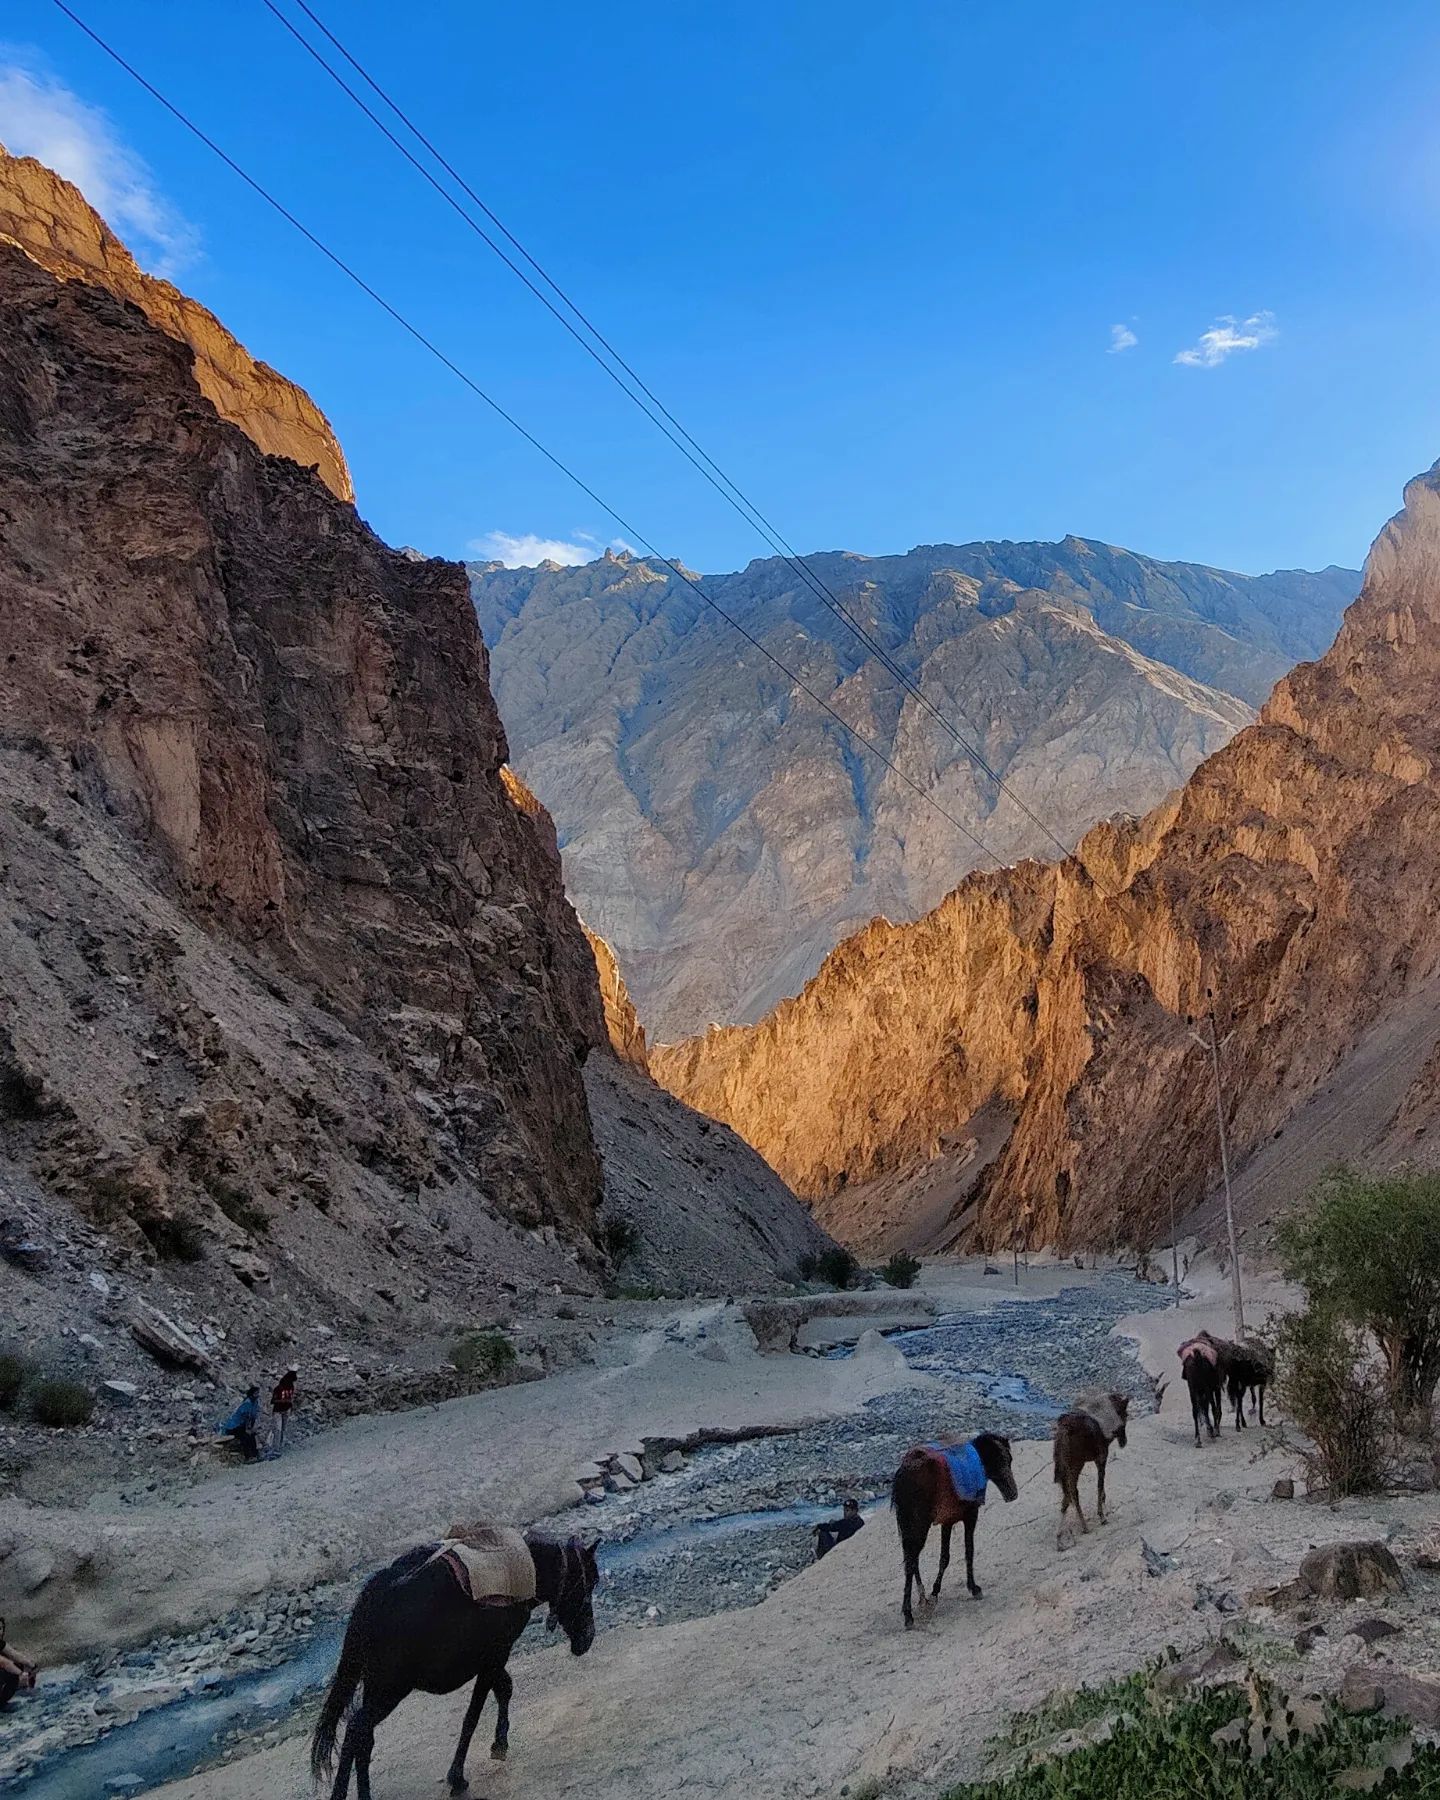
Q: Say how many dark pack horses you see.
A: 5